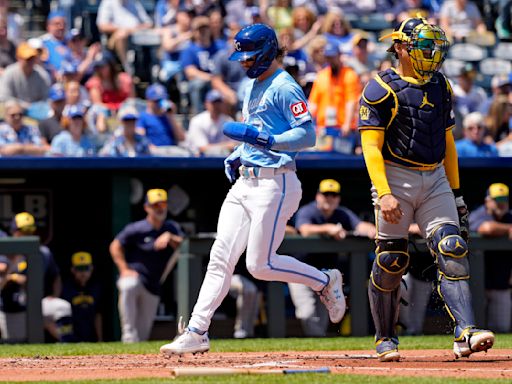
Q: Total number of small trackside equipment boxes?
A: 0